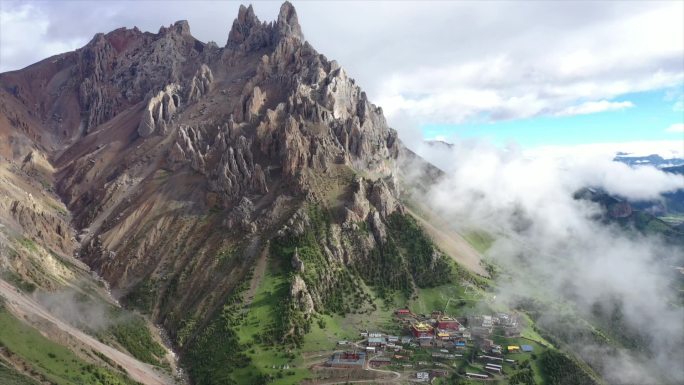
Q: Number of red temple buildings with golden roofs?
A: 2